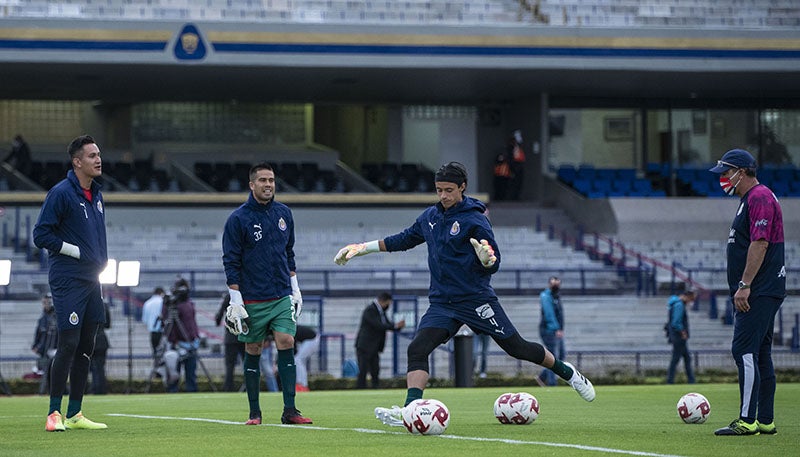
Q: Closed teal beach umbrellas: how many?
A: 0